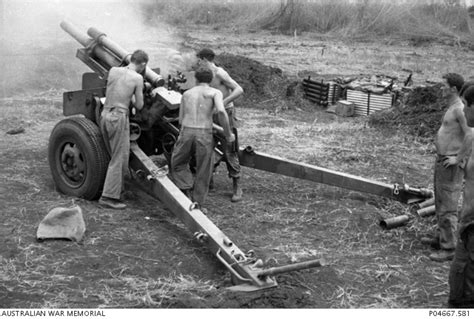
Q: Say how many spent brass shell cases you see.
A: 3